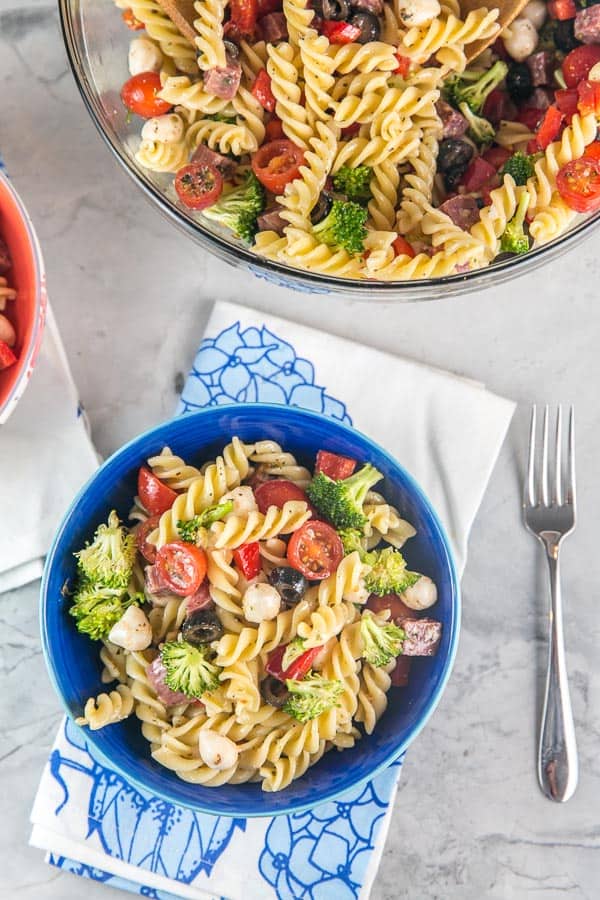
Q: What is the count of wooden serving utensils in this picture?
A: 2